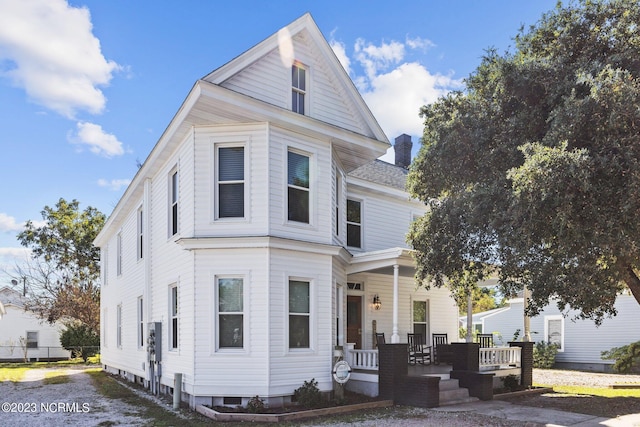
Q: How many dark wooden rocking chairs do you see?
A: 4